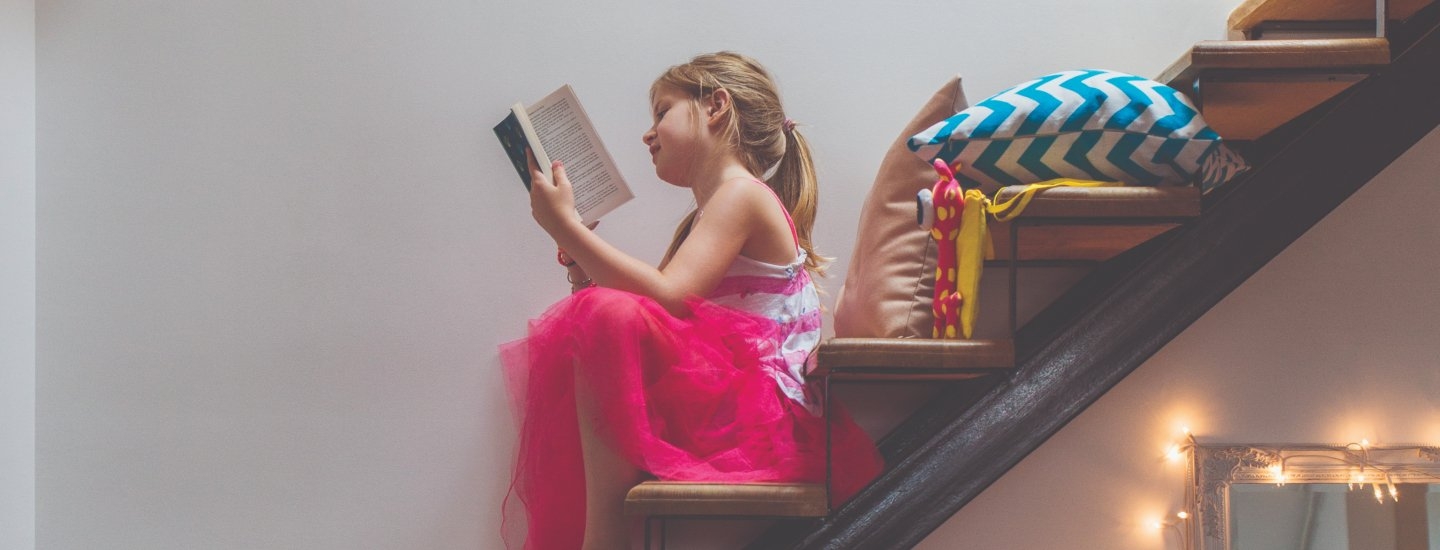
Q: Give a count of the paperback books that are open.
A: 1